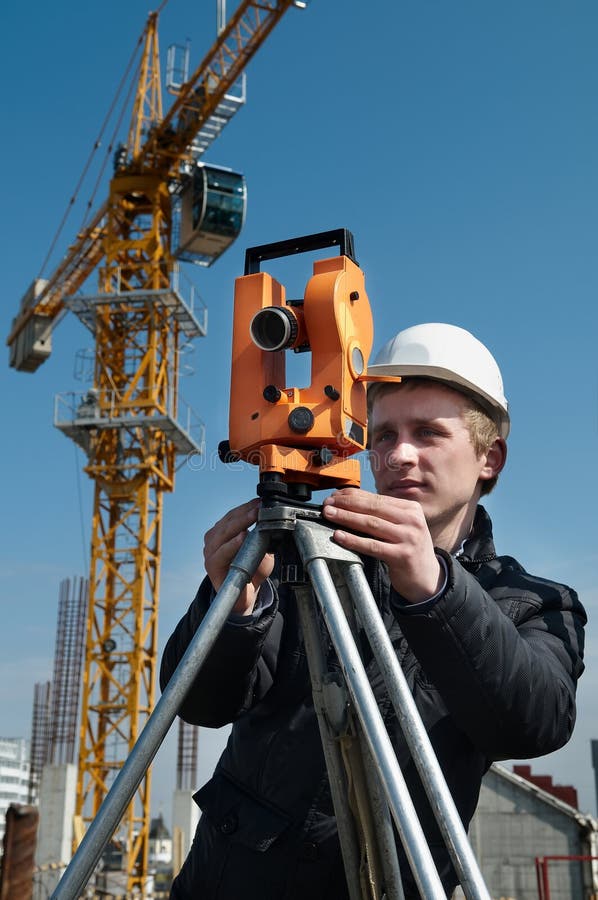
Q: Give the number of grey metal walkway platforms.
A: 2